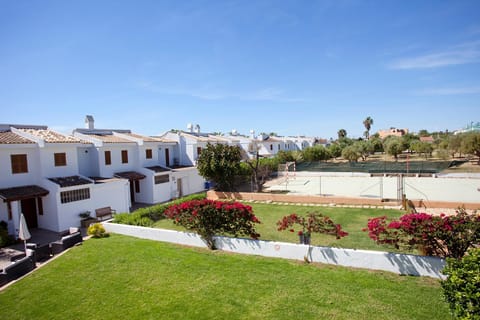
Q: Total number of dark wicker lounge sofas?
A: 2